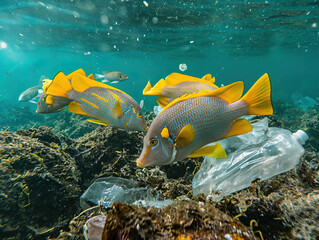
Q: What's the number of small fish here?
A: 2